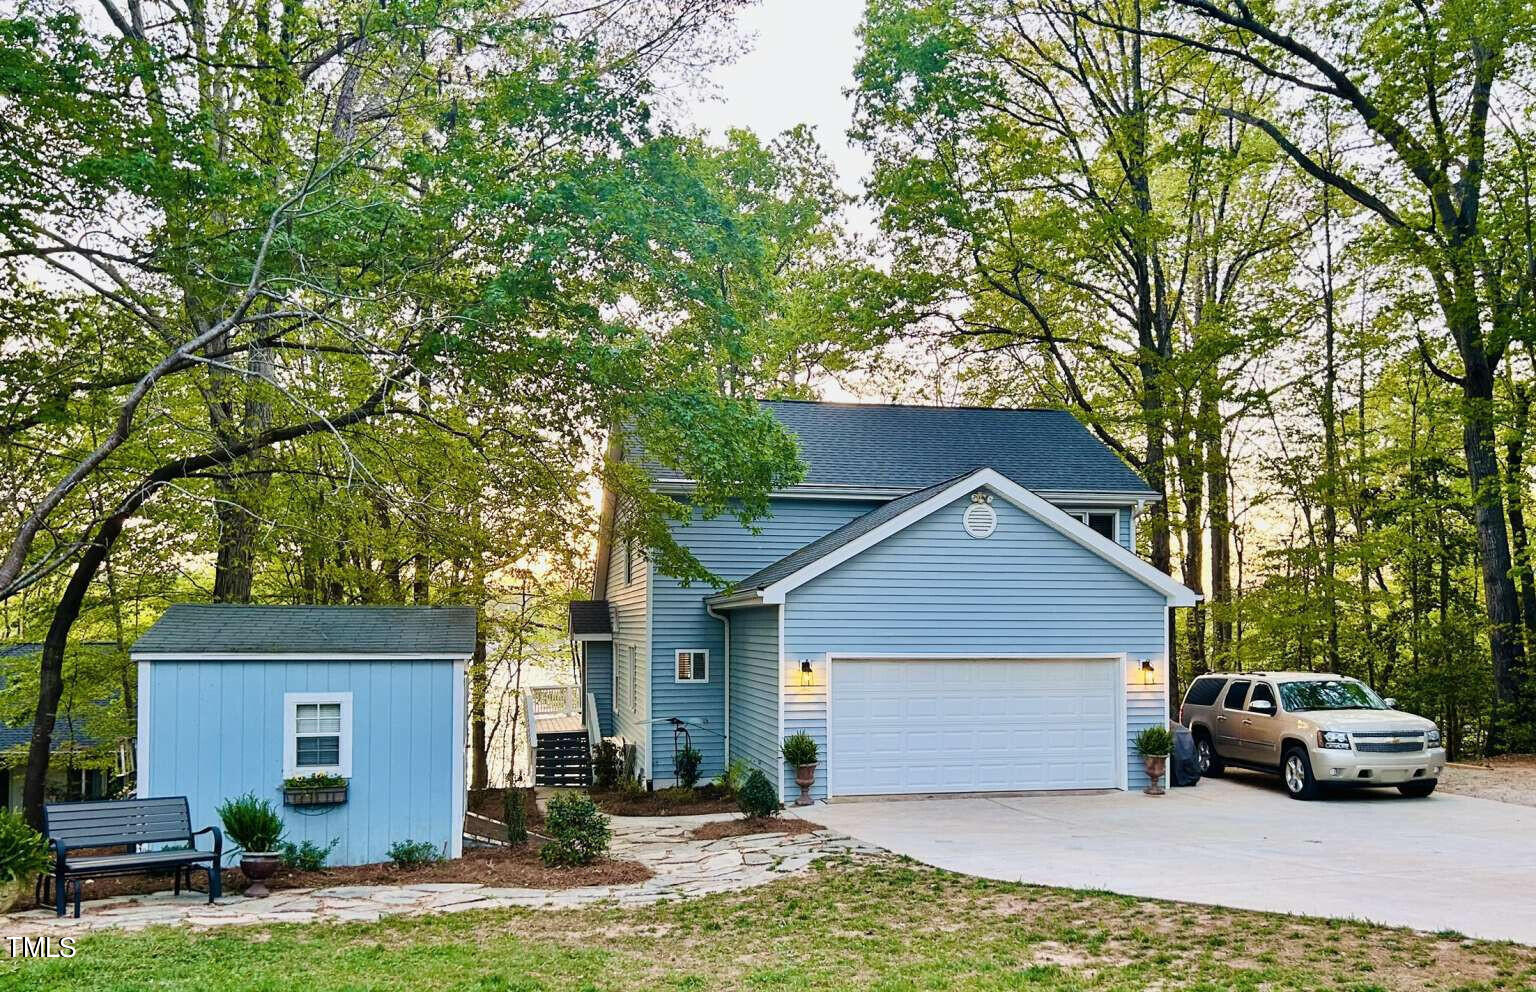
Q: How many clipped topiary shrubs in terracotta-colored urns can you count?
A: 2